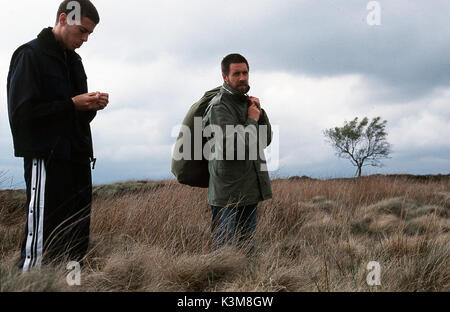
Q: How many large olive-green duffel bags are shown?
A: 1